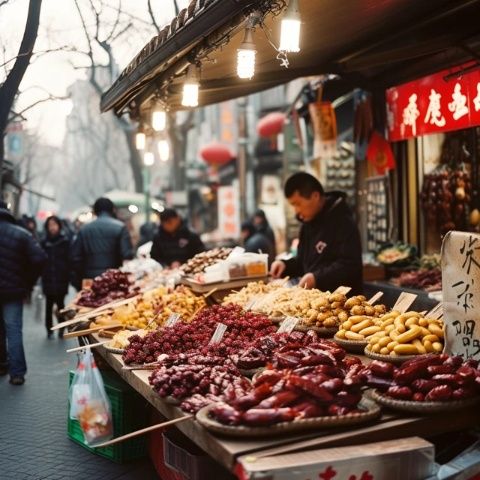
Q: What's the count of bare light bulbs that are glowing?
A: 7